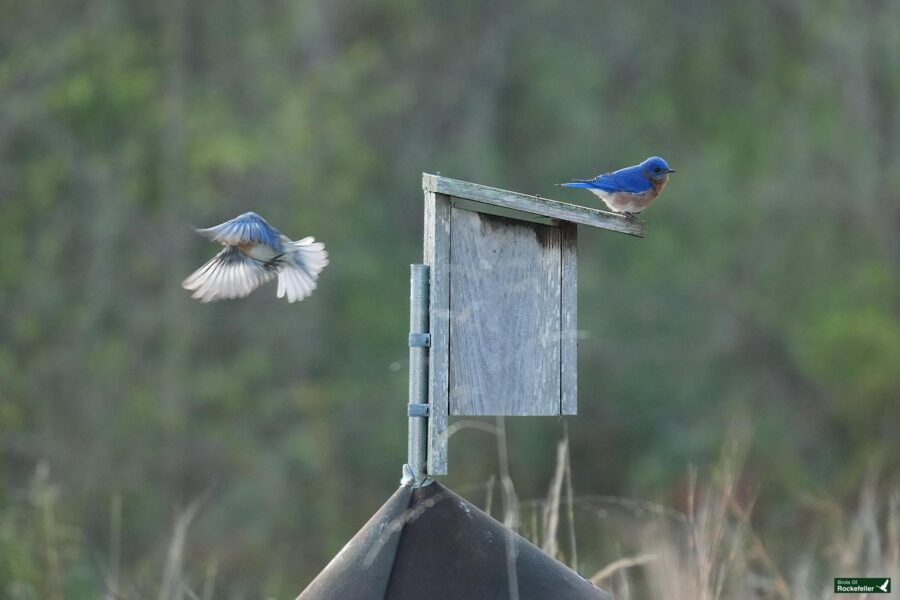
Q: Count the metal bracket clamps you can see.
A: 2